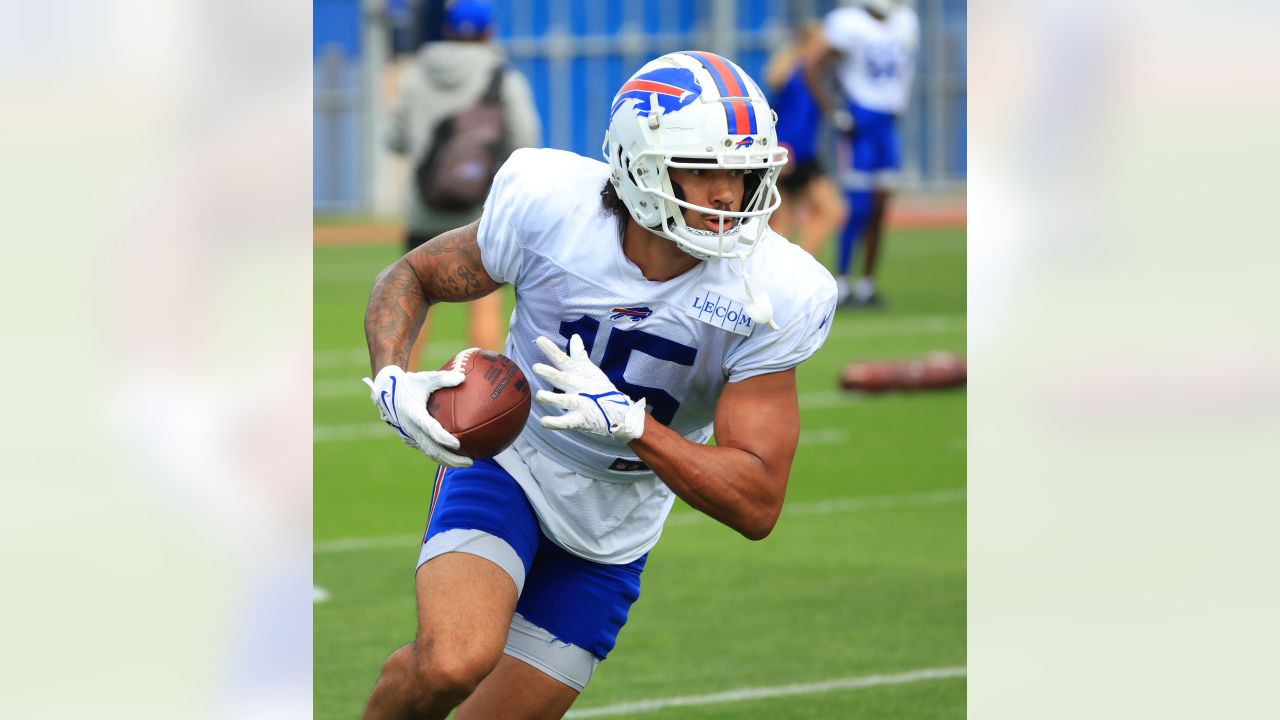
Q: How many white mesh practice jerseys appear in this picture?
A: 2